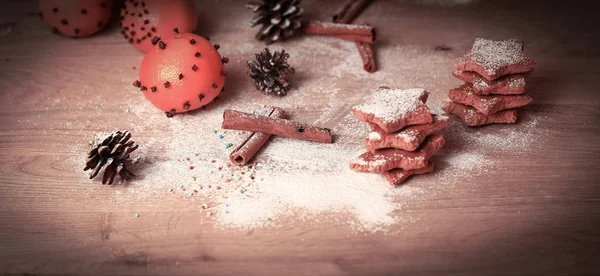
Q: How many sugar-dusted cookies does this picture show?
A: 8